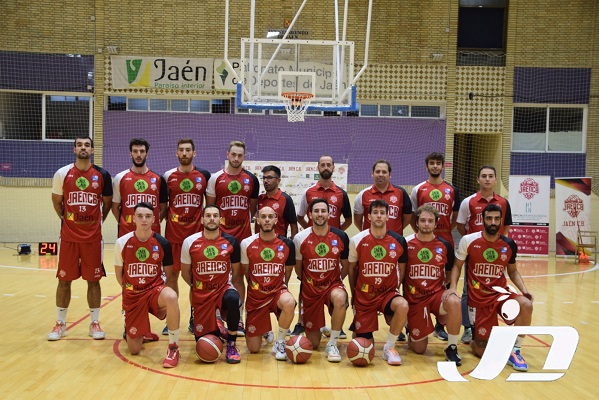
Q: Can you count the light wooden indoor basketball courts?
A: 1